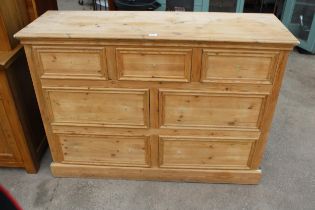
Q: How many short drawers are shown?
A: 3